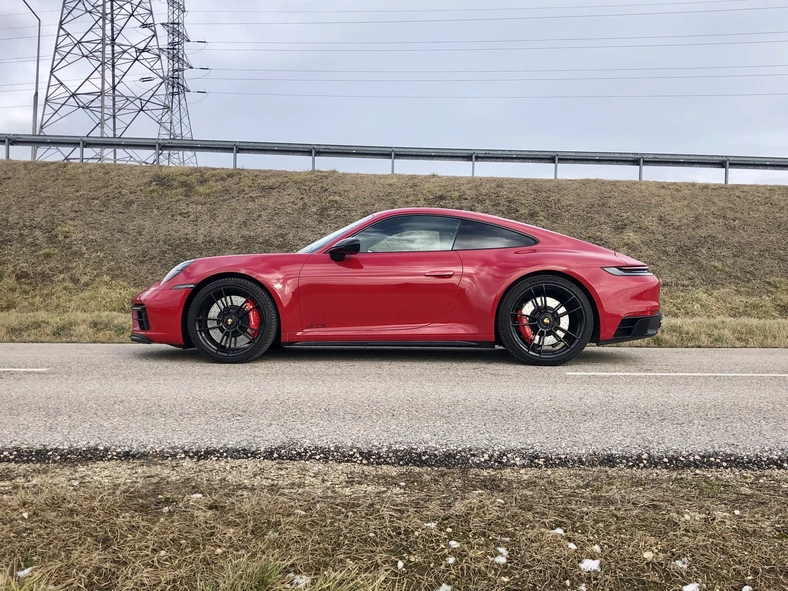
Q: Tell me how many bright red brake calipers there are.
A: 2